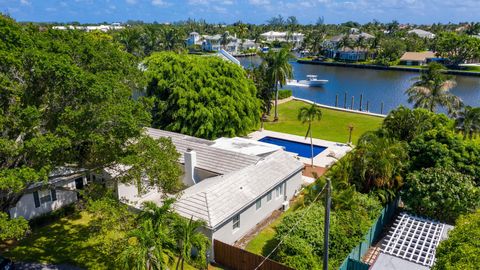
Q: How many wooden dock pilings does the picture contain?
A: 6